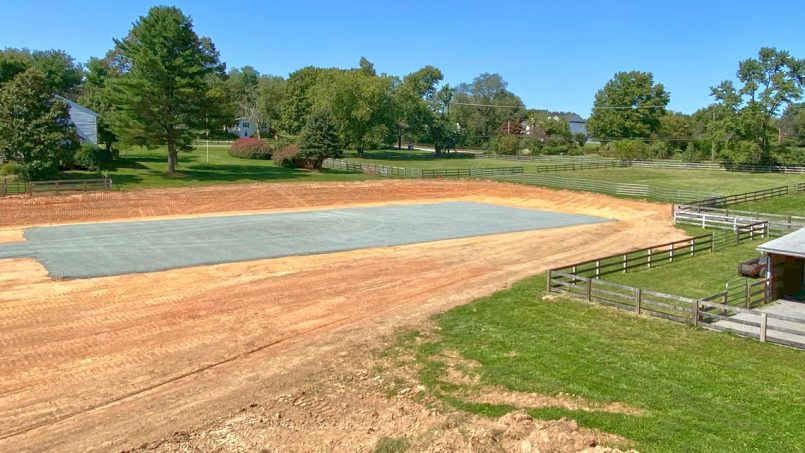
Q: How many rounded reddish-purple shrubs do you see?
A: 2